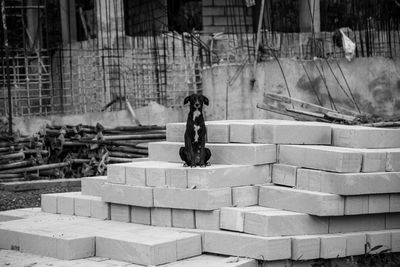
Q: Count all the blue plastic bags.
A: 0